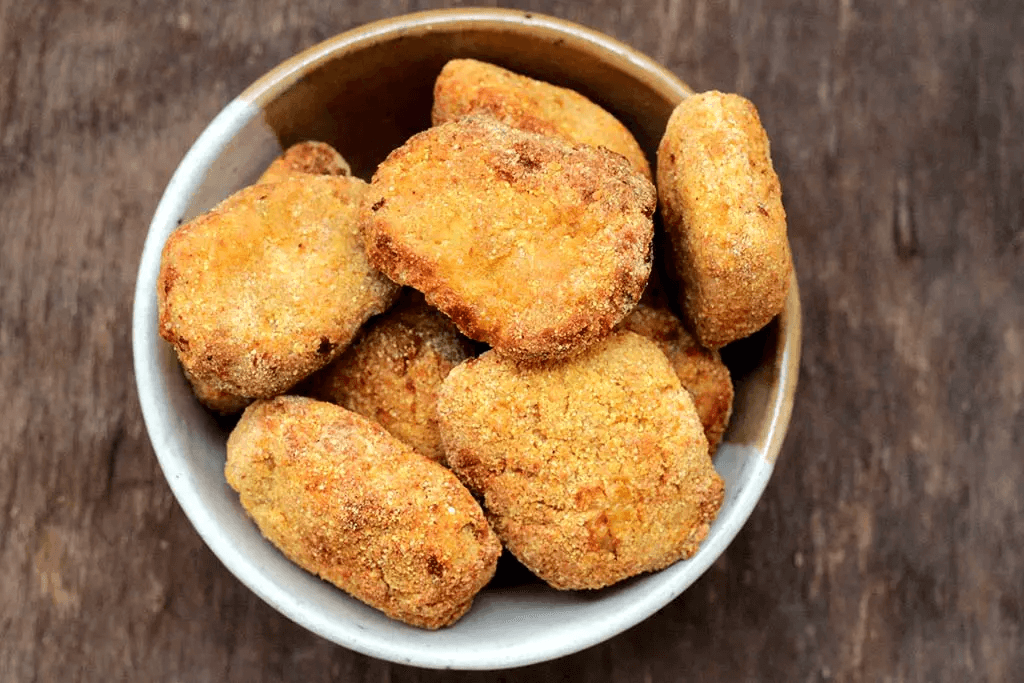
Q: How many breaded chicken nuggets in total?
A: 9